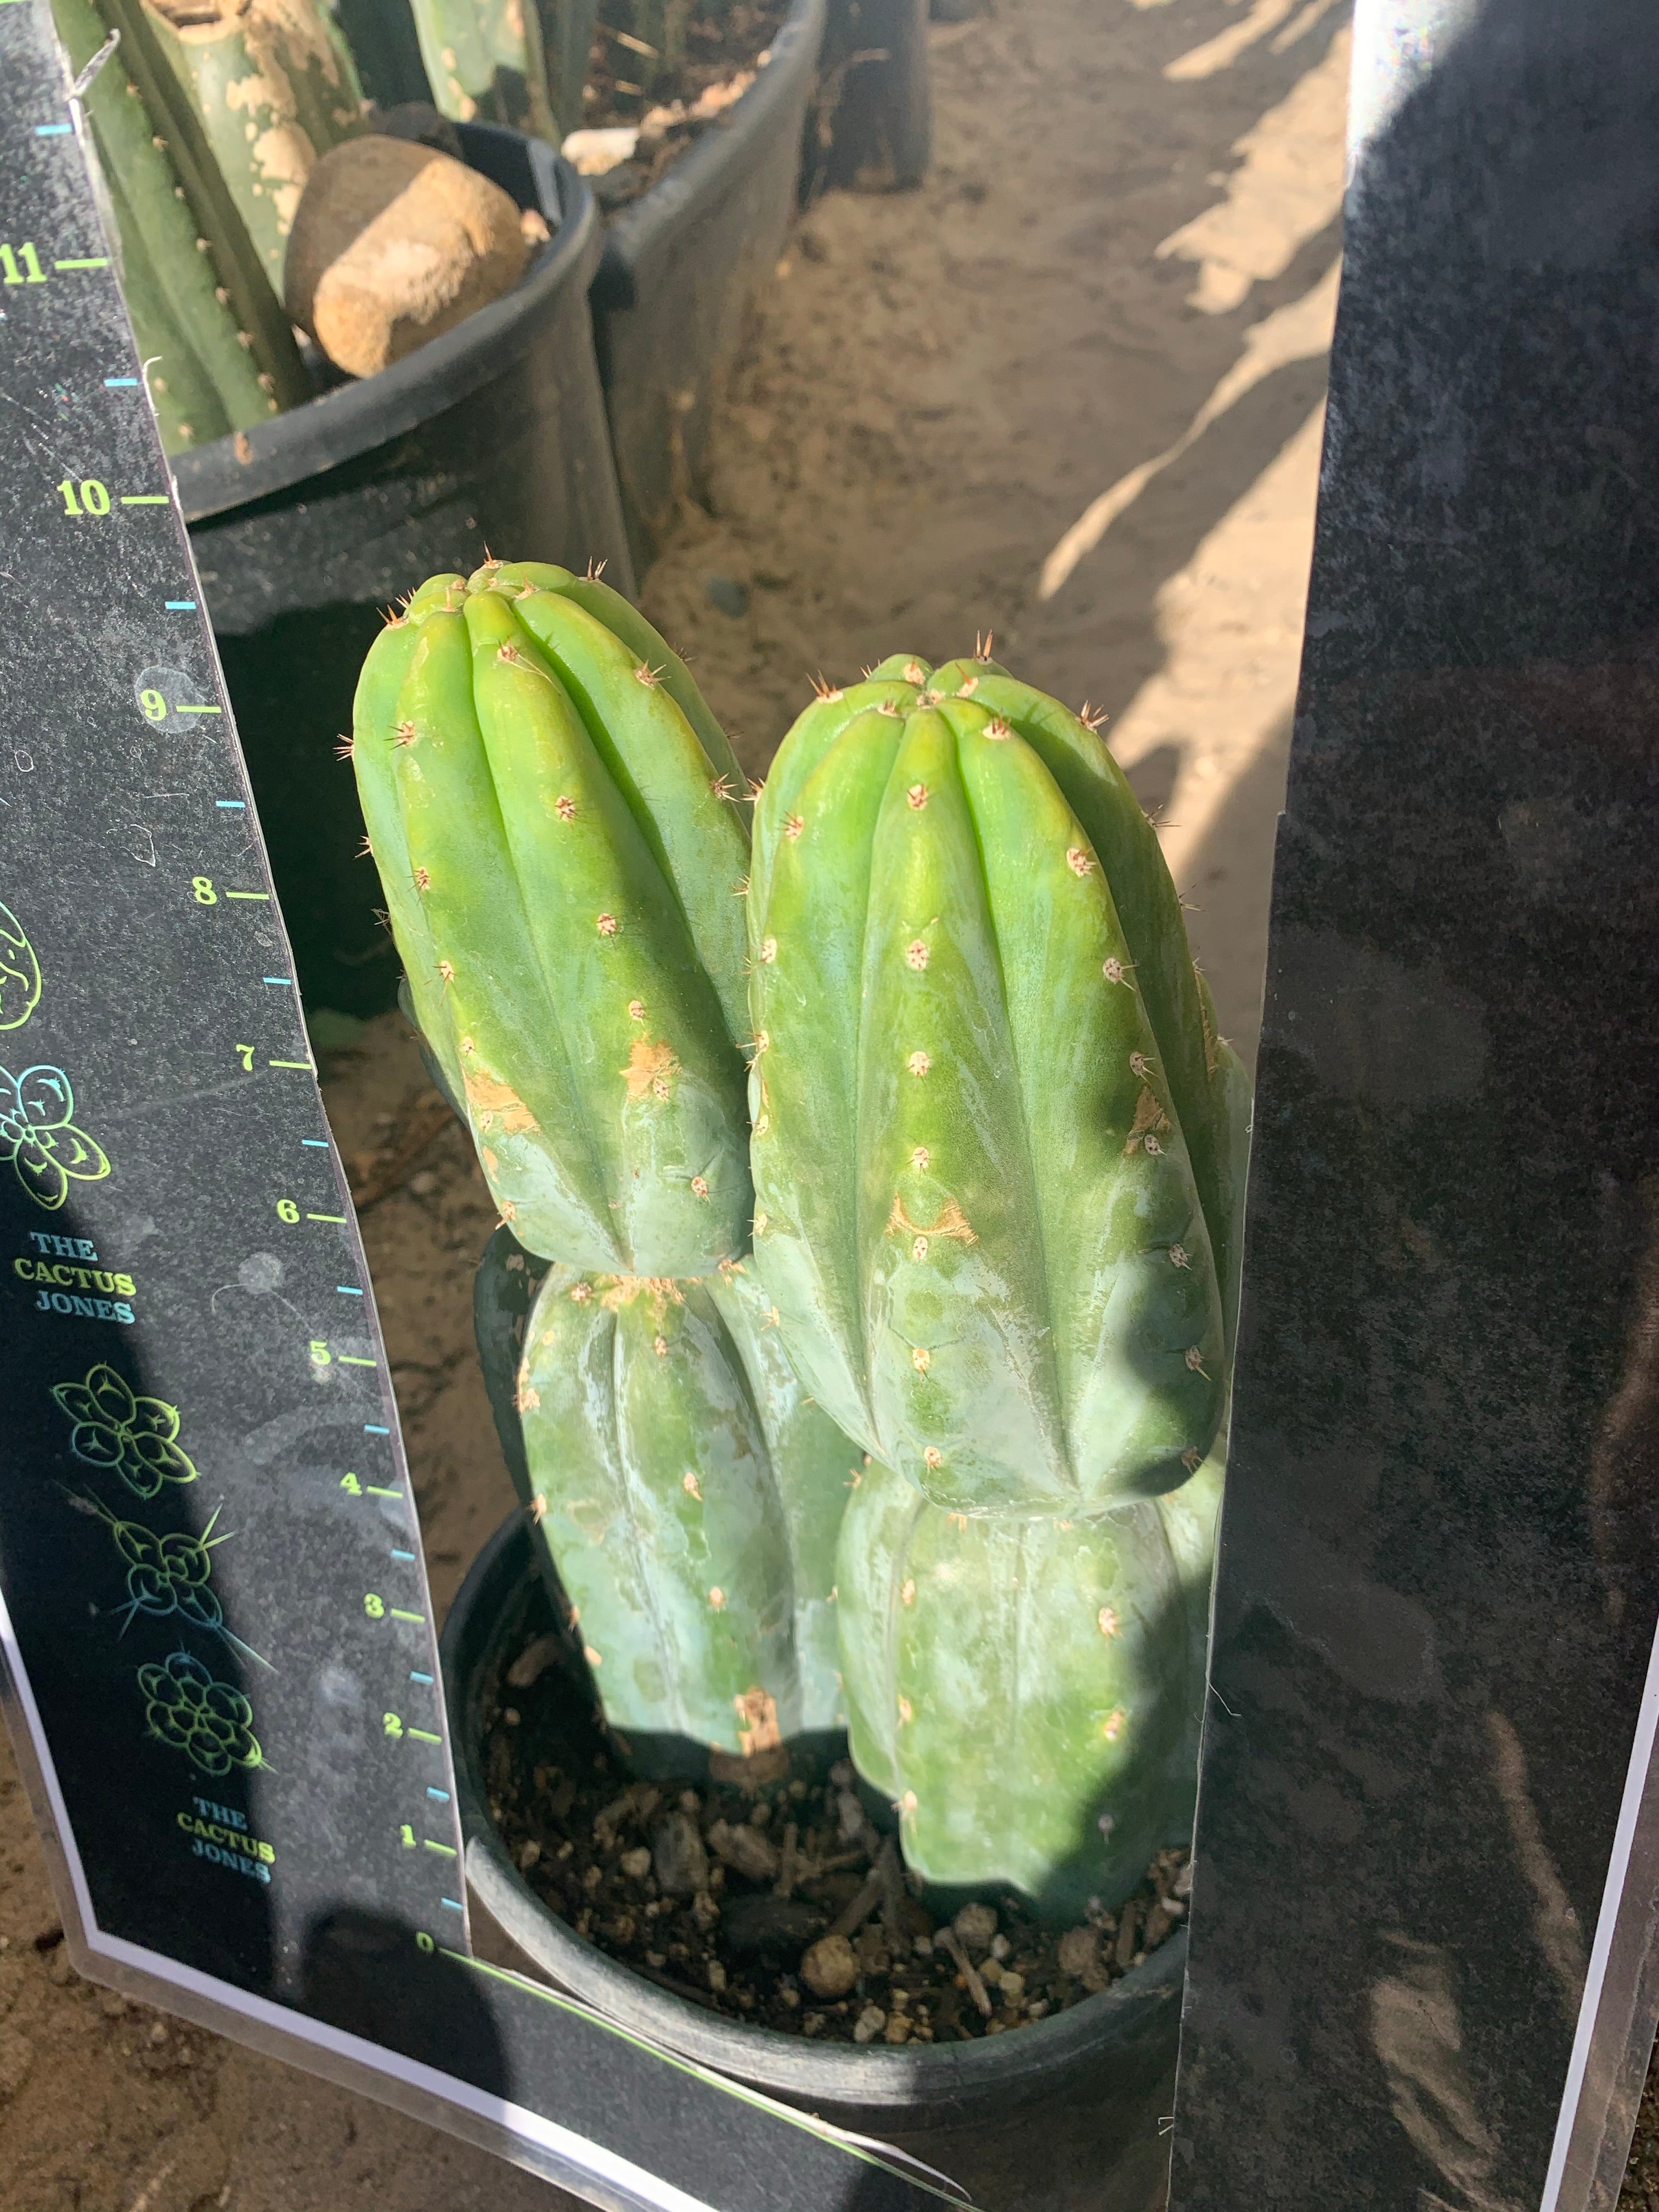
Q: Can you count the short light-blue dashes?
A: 12